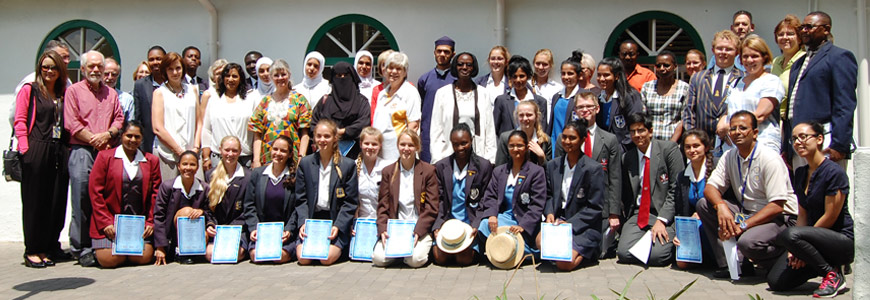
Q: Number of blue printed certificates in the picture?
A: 9